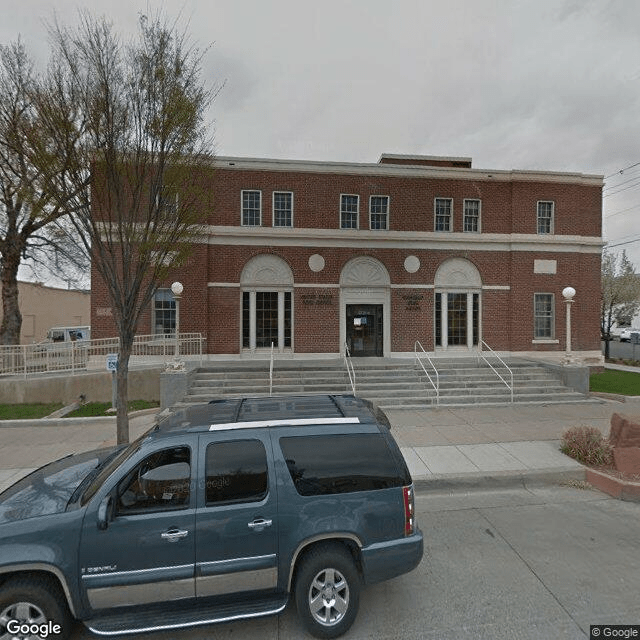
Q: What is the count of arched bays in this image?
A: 3